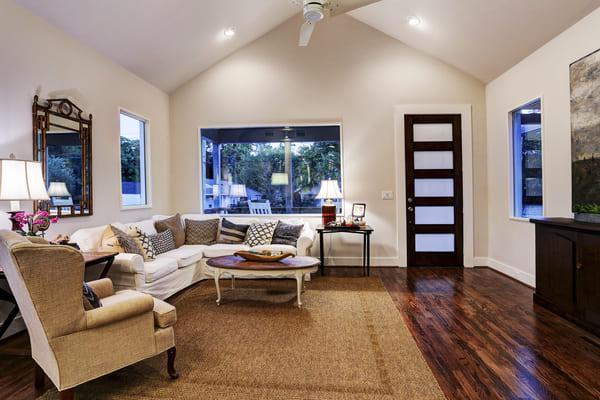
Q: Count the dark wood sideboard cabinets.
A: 1